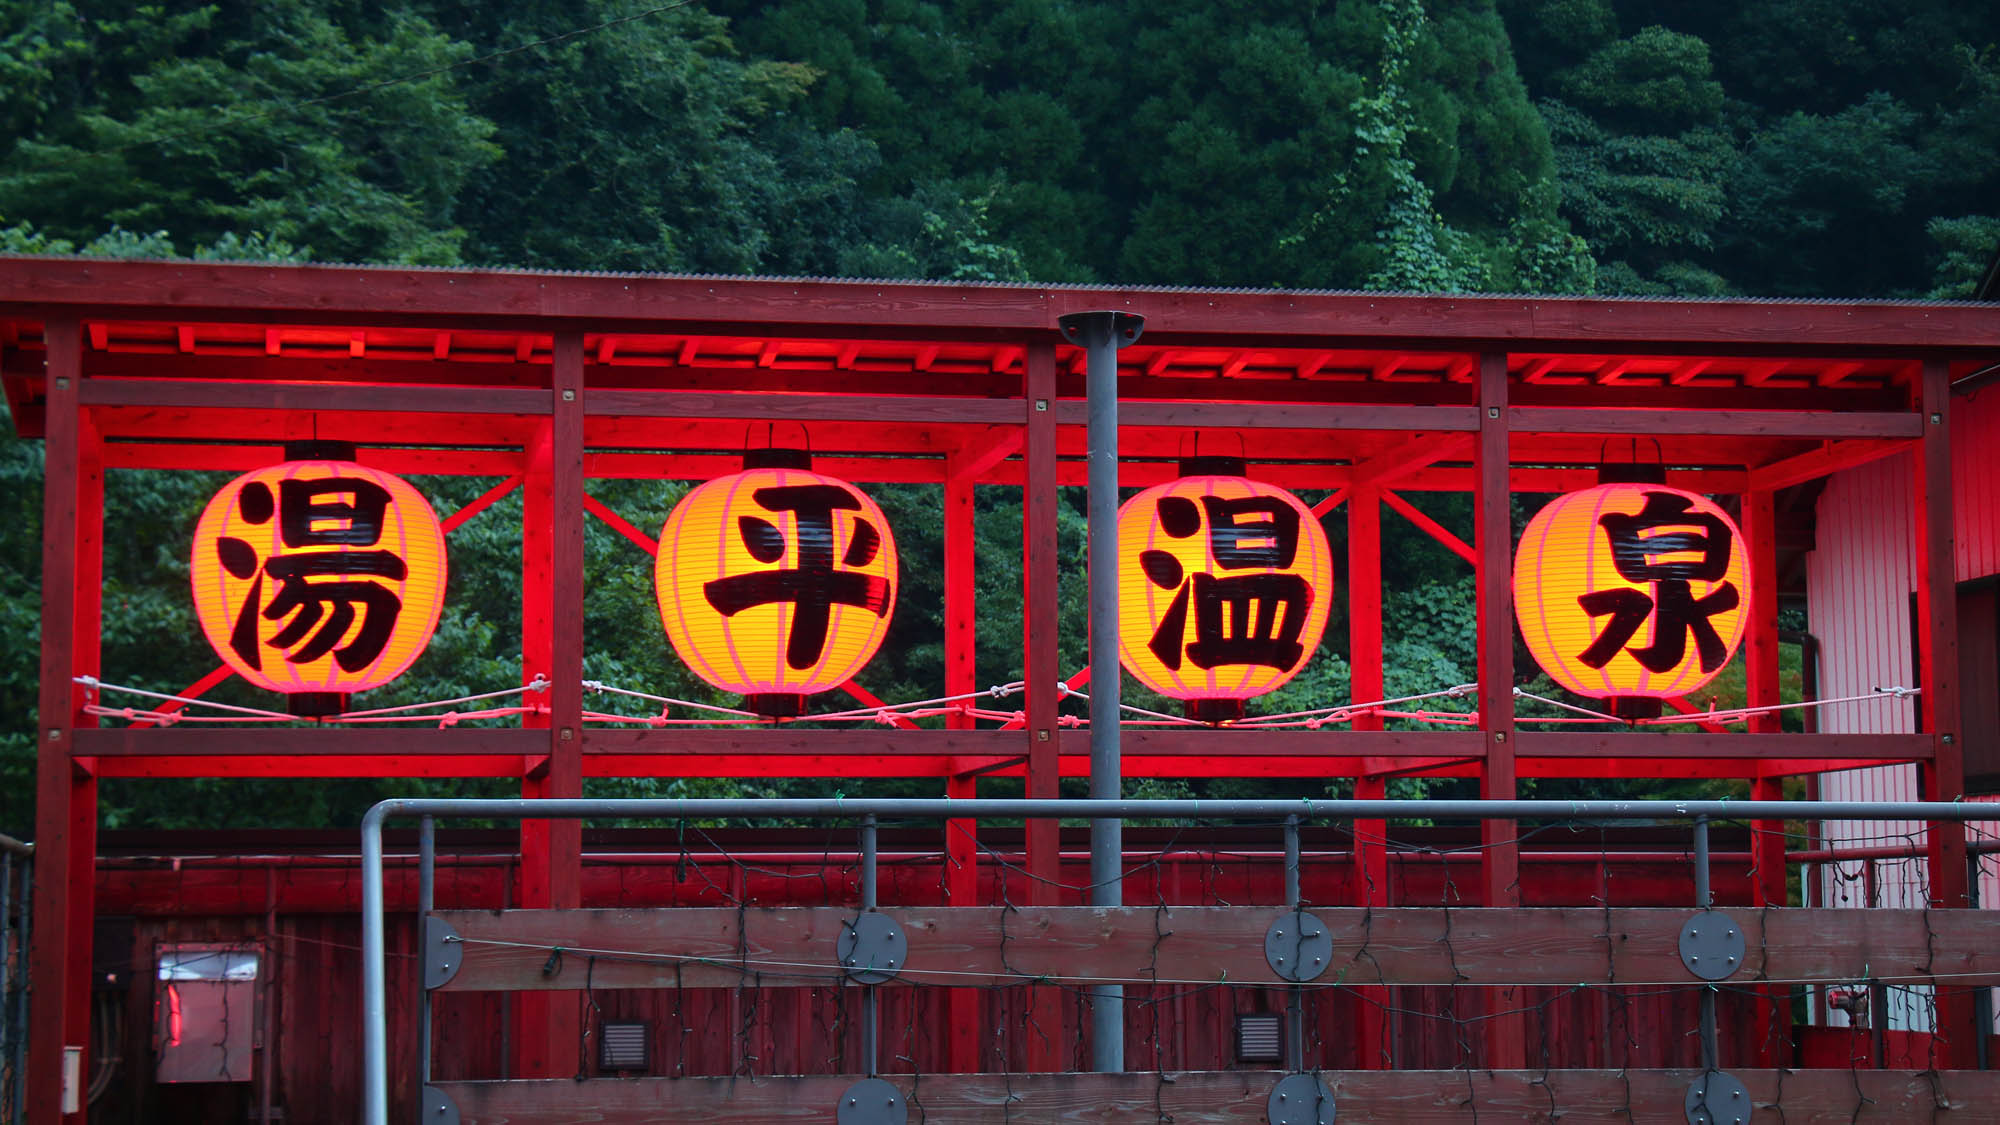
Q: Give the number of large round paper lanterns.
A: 4